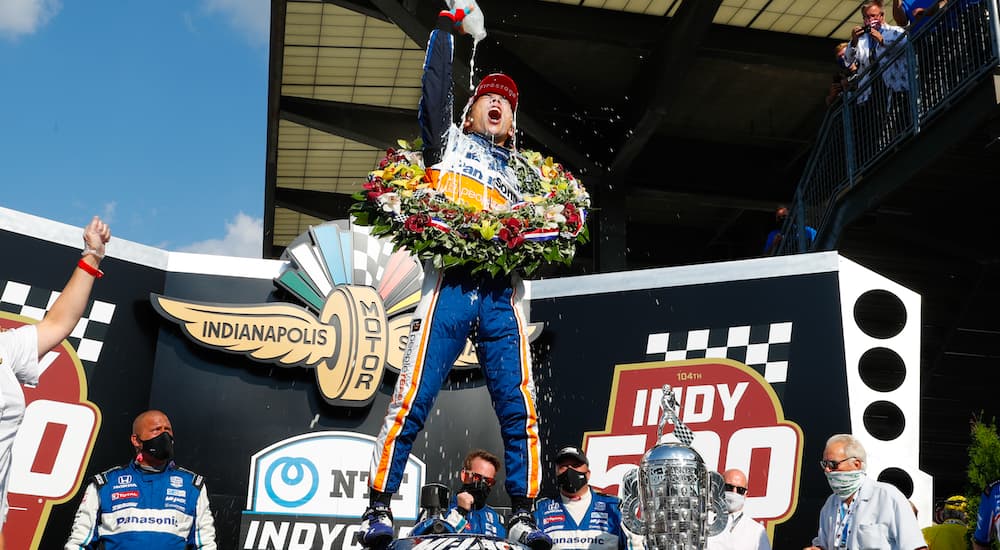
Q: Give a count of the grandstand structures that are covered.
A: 1